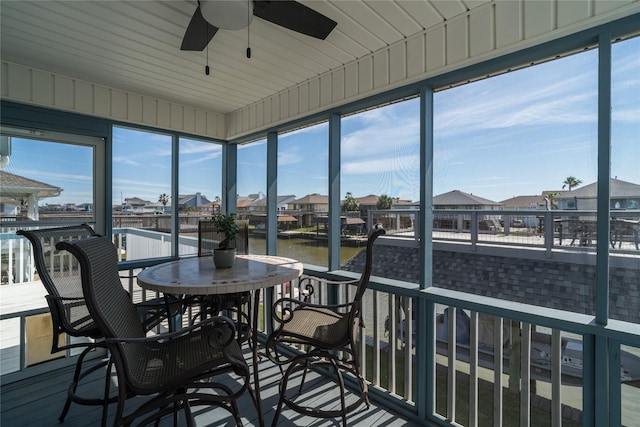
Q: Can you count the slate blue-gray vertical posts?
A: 7